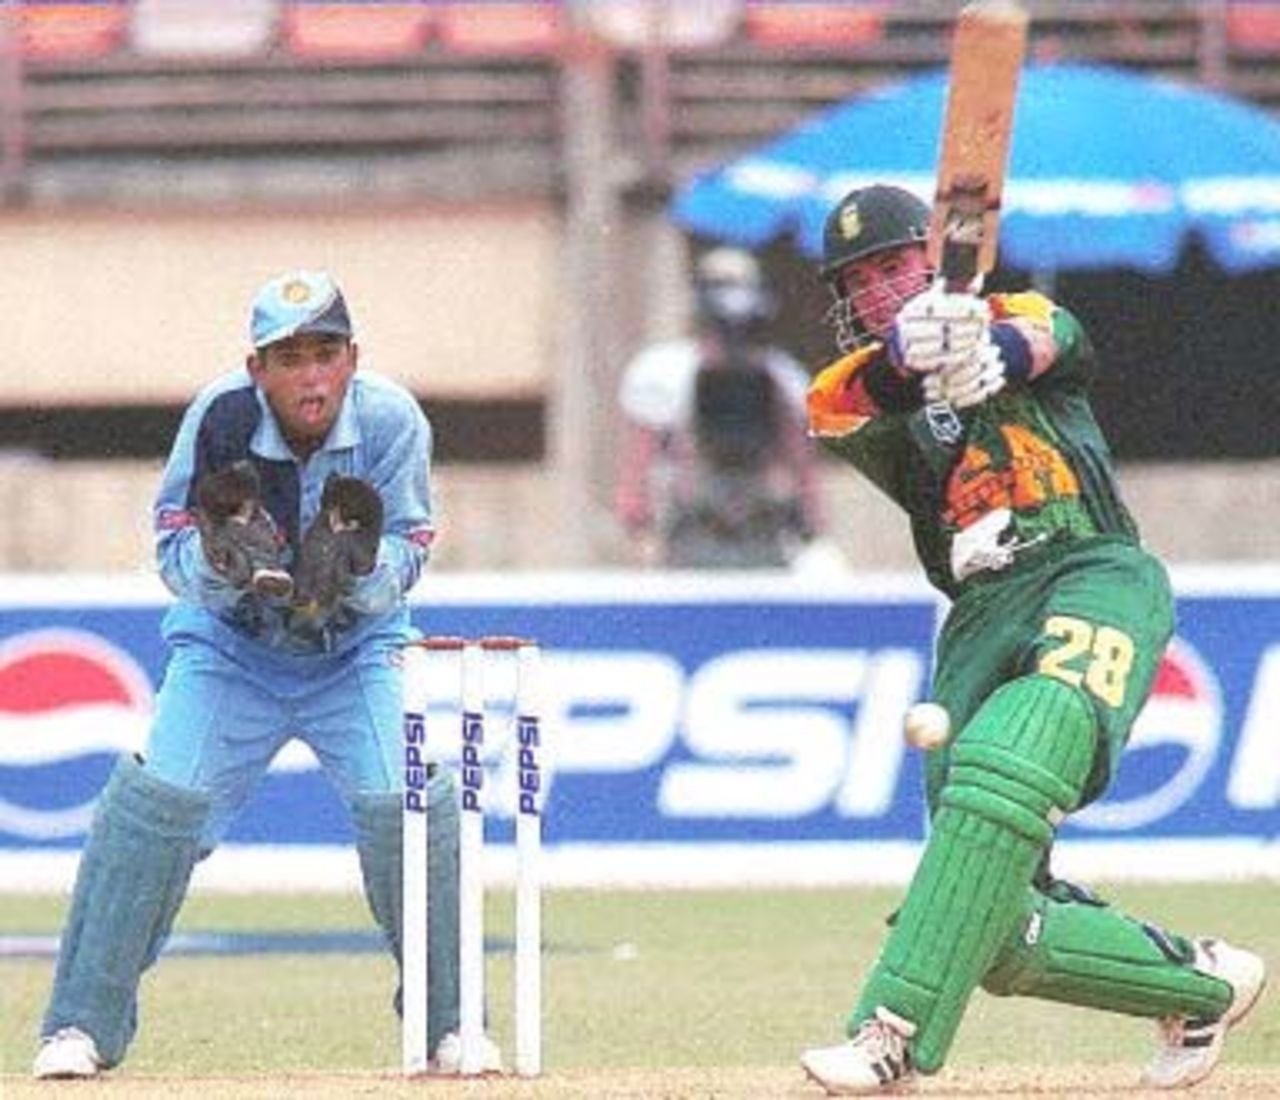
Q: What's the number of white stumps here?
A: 3